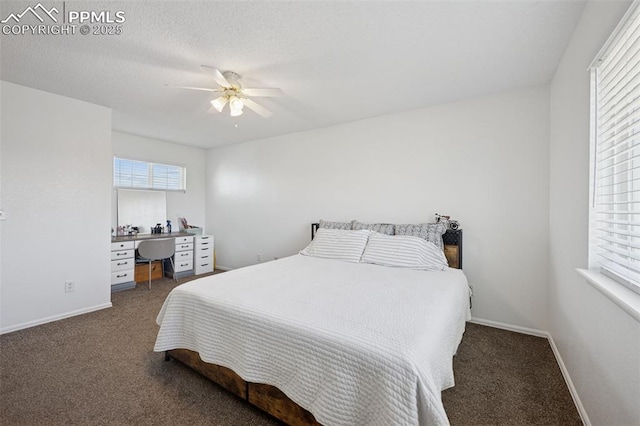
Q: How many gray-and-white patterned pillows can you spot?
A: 3